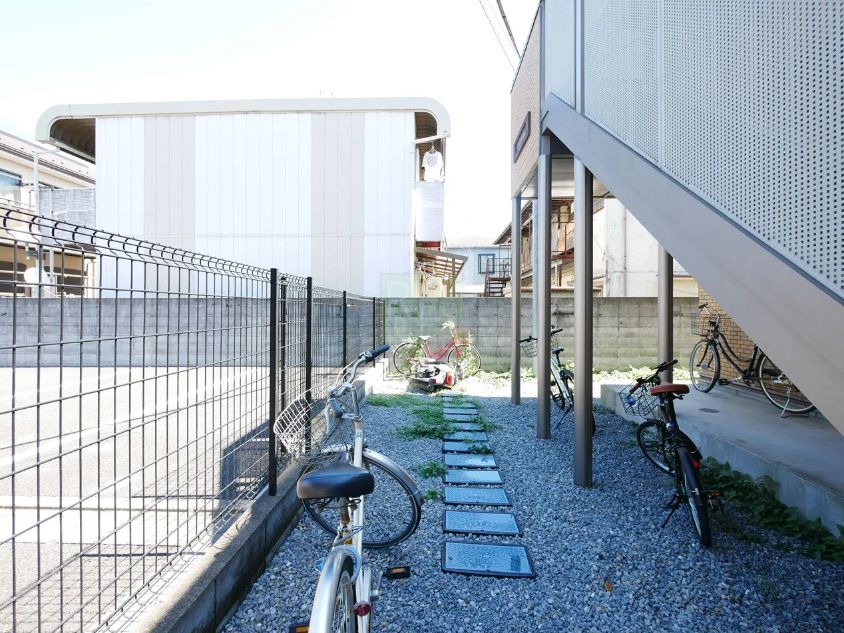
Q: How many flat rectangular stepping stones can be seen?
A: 13